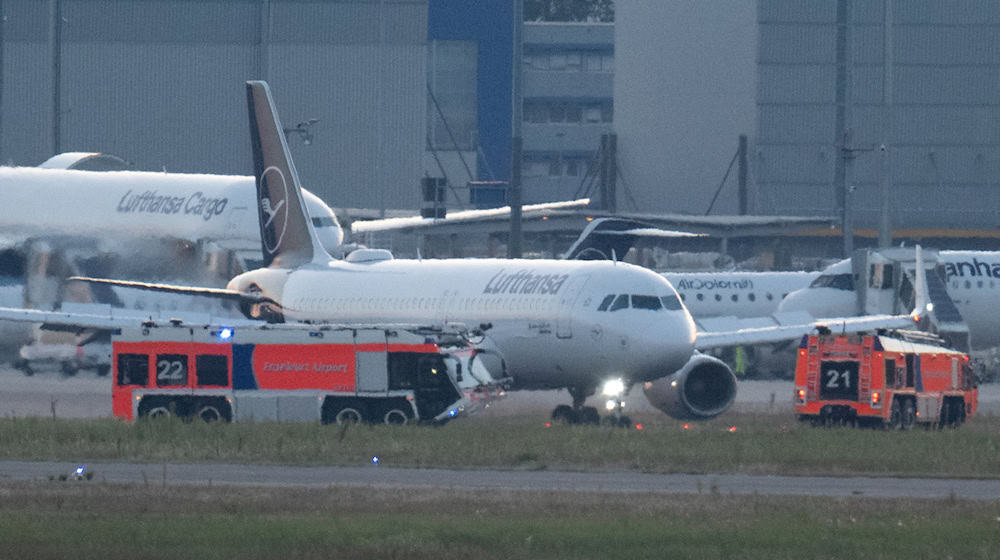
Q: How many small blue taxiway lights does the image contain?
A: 2